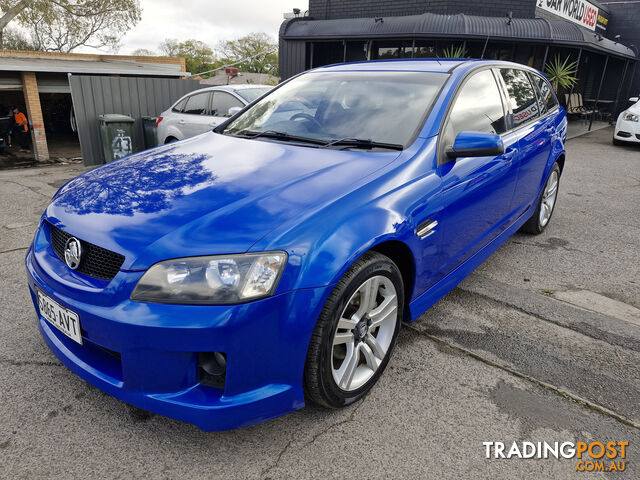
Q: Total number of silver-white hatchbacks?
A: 1